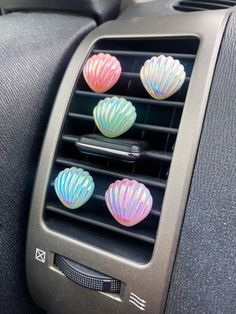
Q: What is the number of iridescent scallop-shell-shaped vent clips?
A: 5